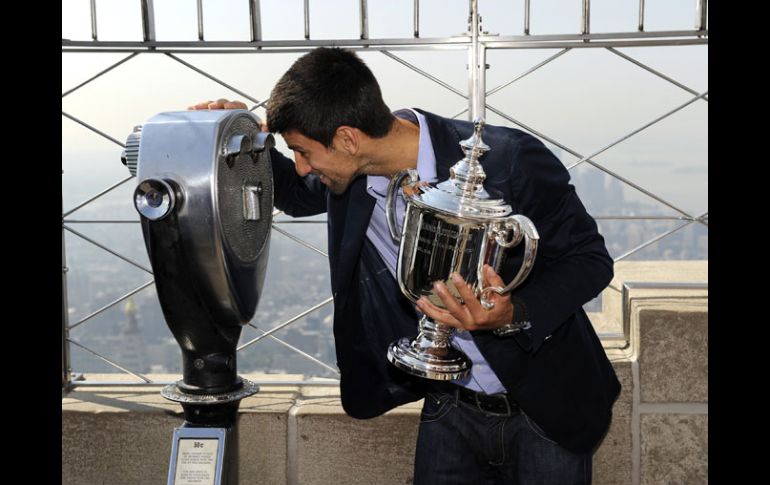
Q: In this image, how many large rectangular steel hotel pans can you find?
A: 0